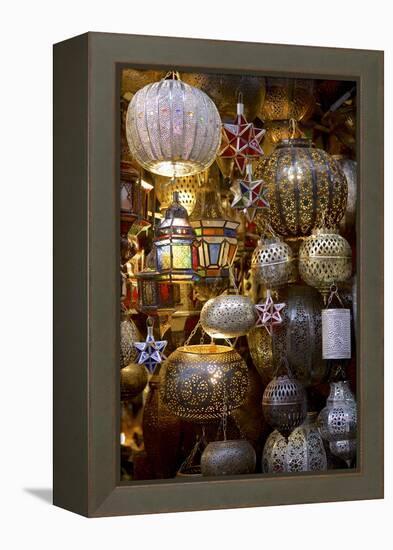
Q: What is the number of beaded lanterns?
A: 1